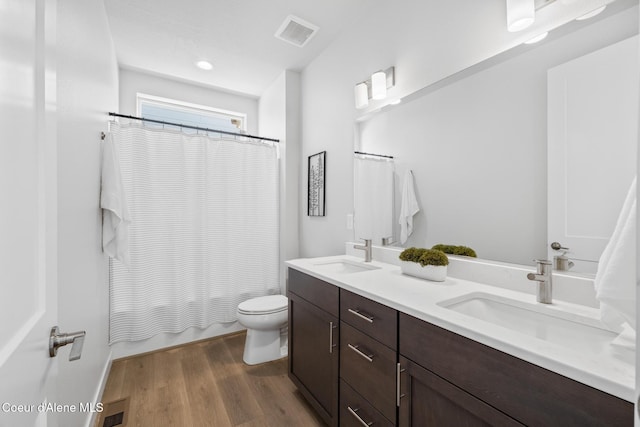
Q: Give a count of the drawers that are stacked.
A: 3